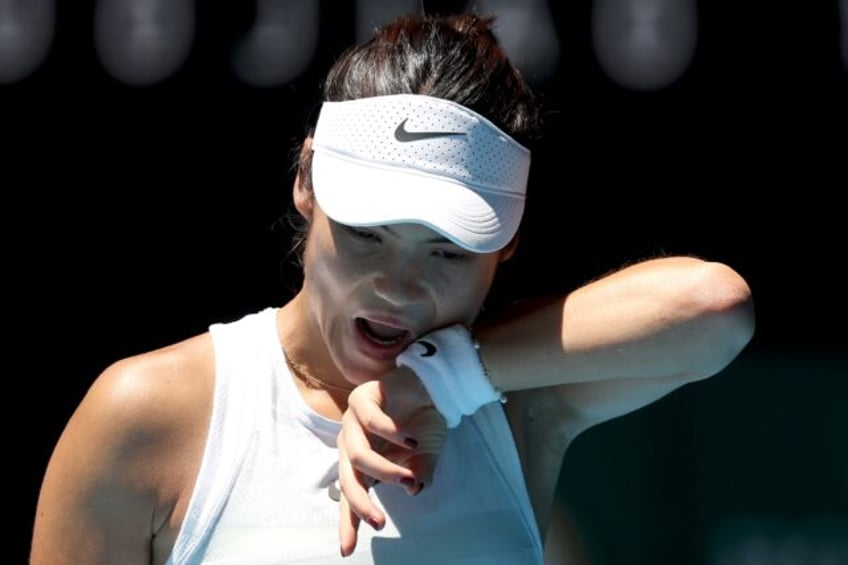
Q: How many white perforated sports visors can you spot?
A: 1